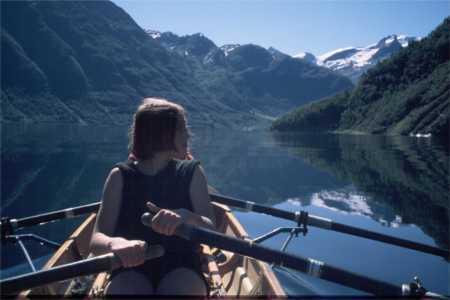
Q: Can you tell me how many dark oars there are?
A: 4